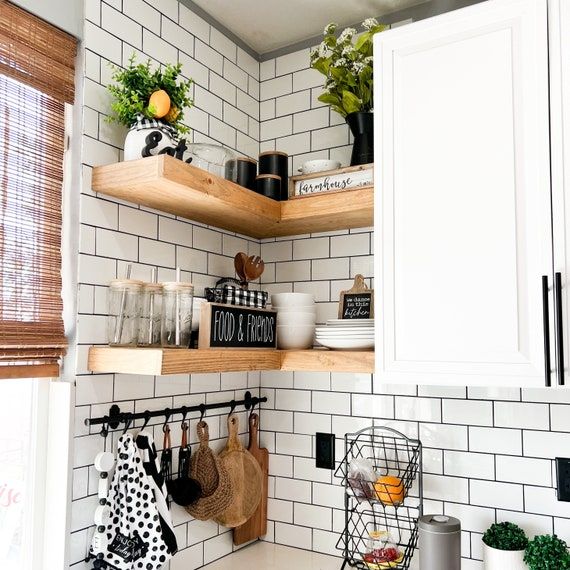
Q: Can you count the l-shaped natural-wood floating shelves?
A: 2